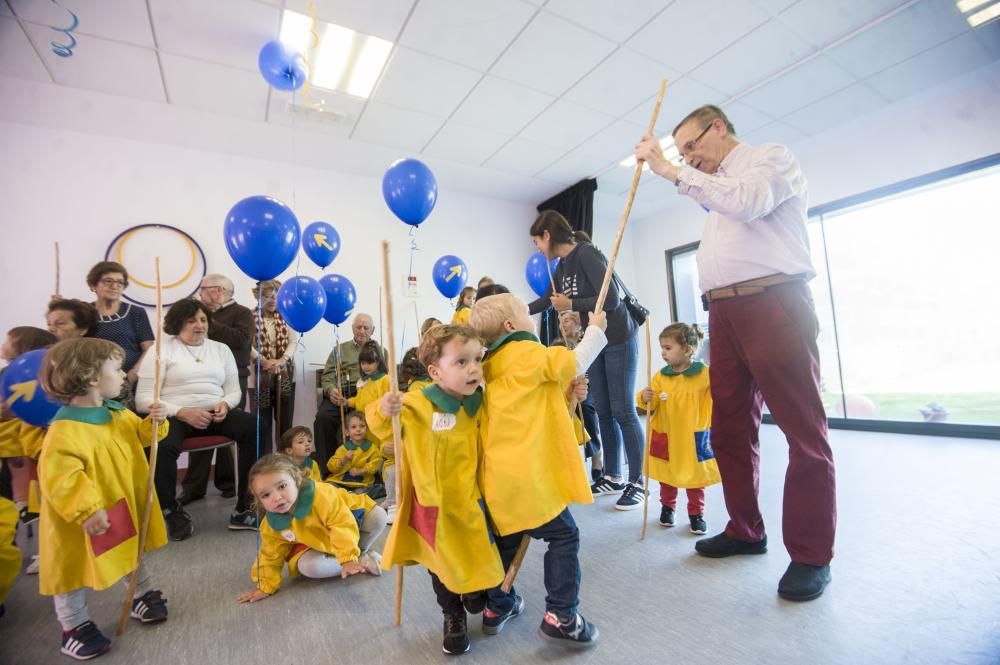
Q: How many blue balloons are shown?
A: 9